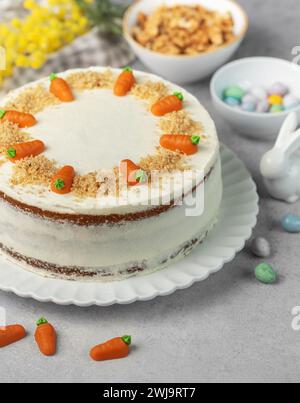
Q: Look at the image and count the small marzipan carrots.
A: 11